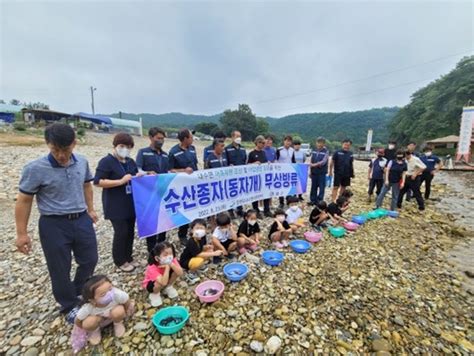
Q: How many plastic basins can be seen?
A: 12